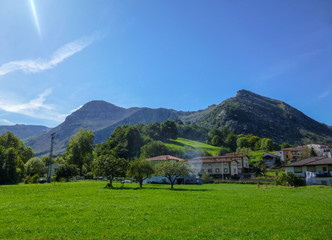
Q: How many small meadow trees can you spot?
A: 3